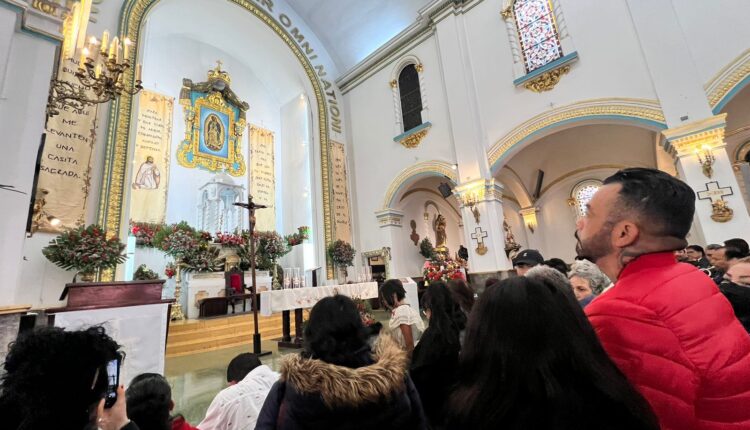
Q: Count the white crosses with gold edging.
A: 2